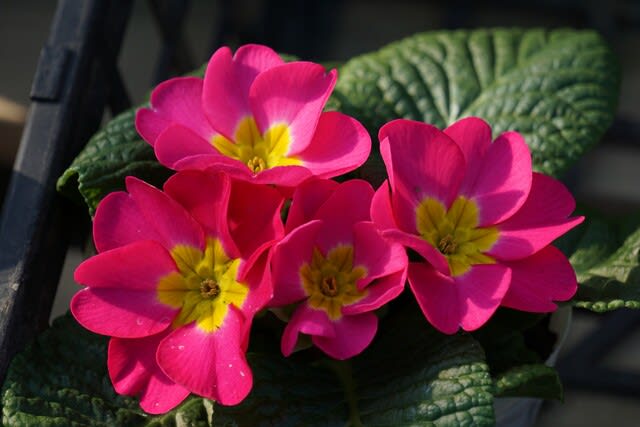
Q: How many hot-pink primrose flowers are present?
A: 4